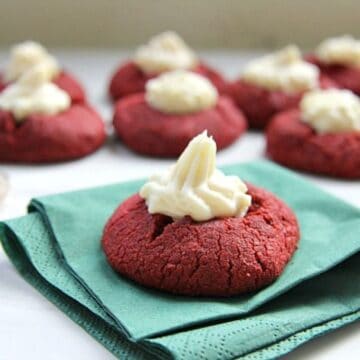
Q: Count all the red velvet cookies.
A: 8